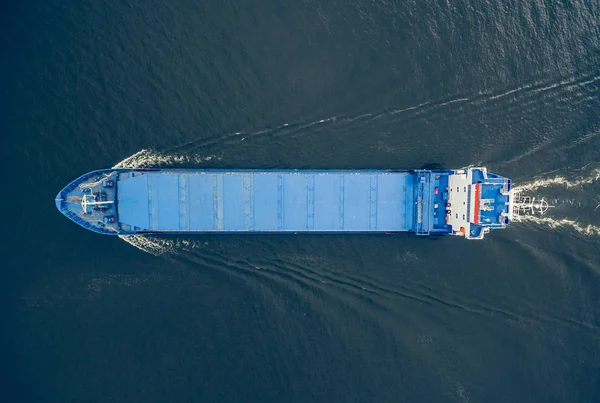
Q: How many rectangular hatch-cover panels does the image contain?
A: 9